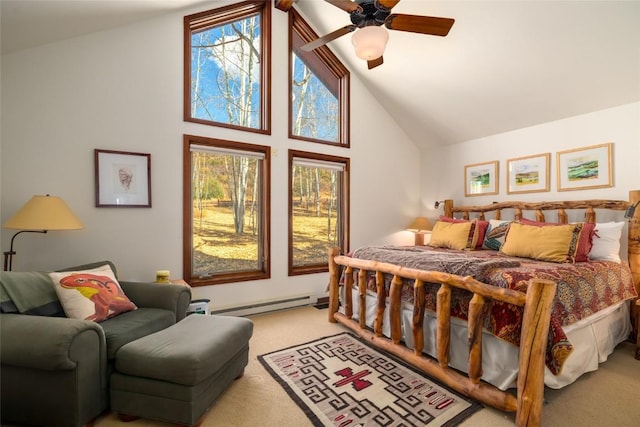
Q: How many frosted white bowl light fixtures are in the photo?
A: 1